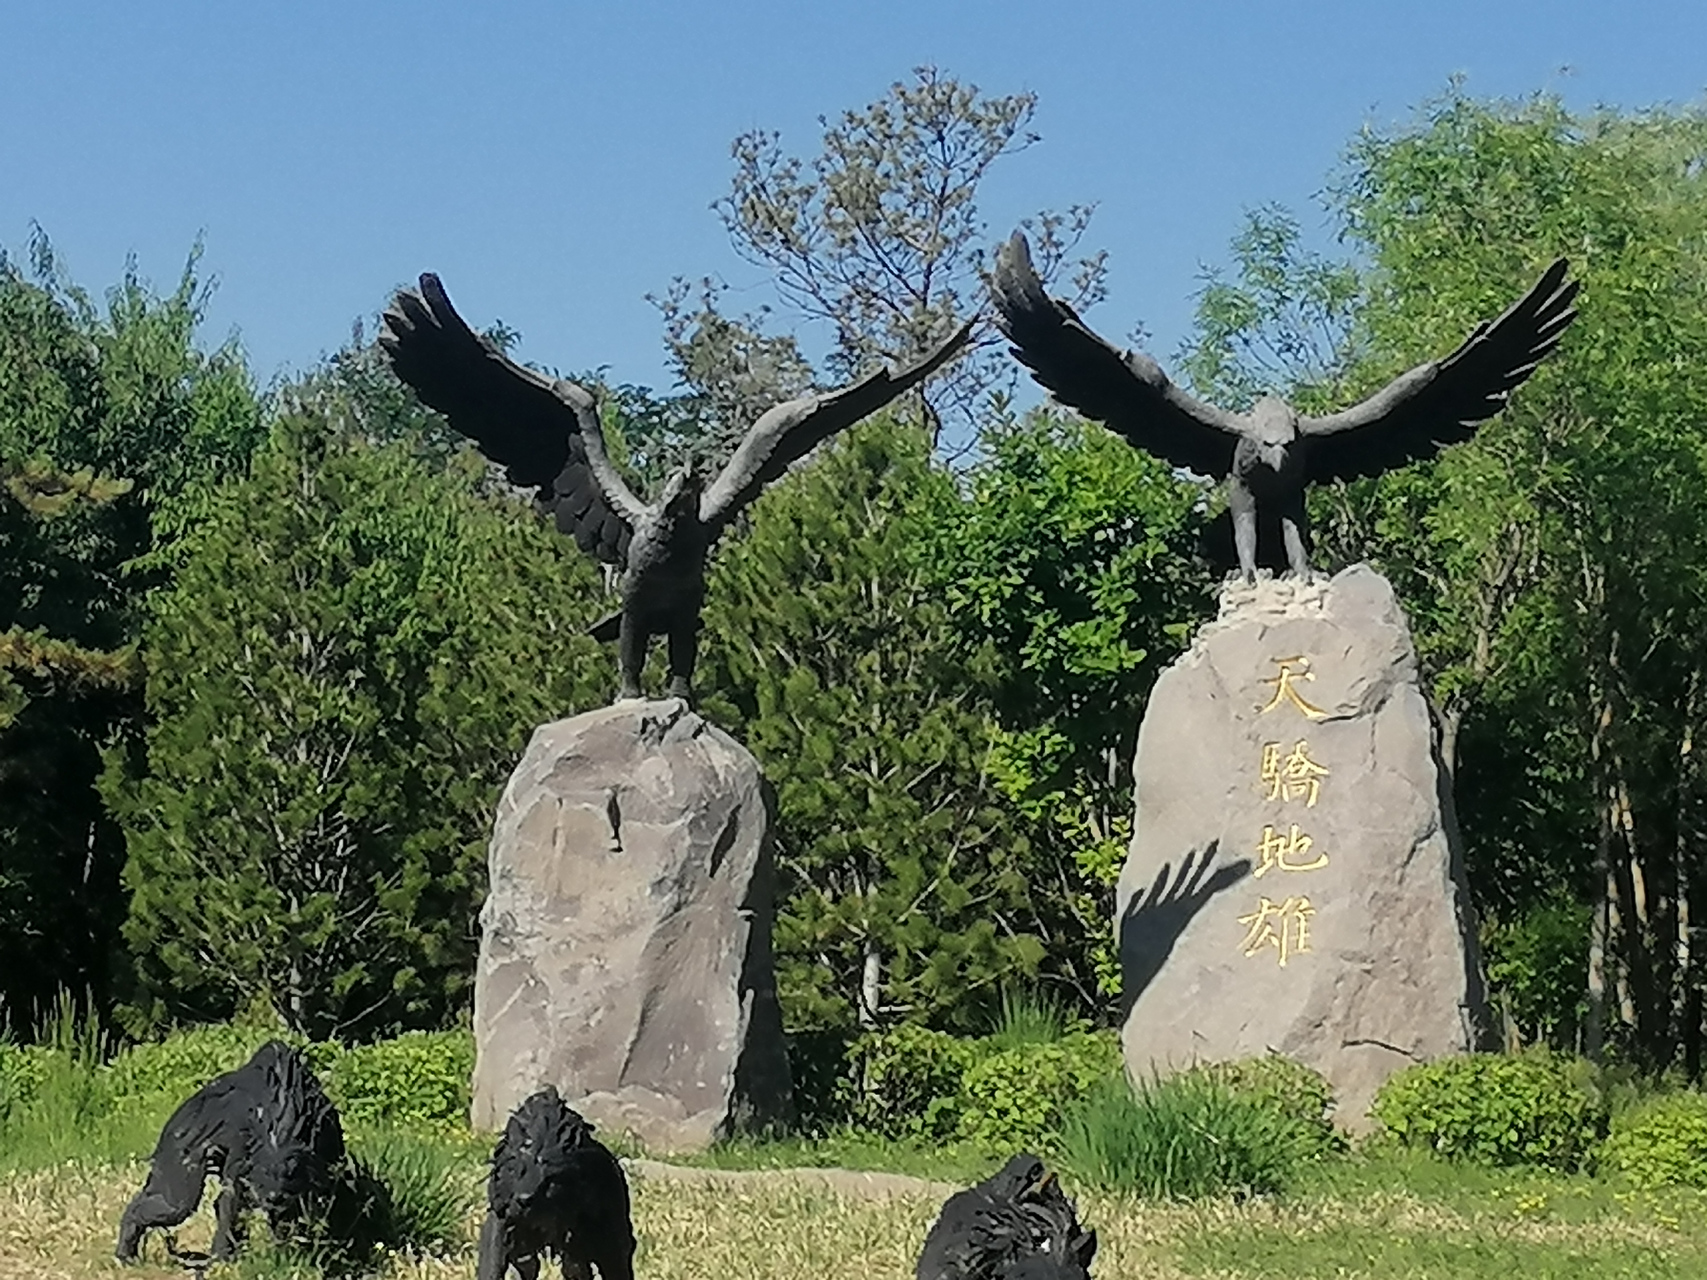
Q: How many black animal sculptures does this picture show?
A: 5